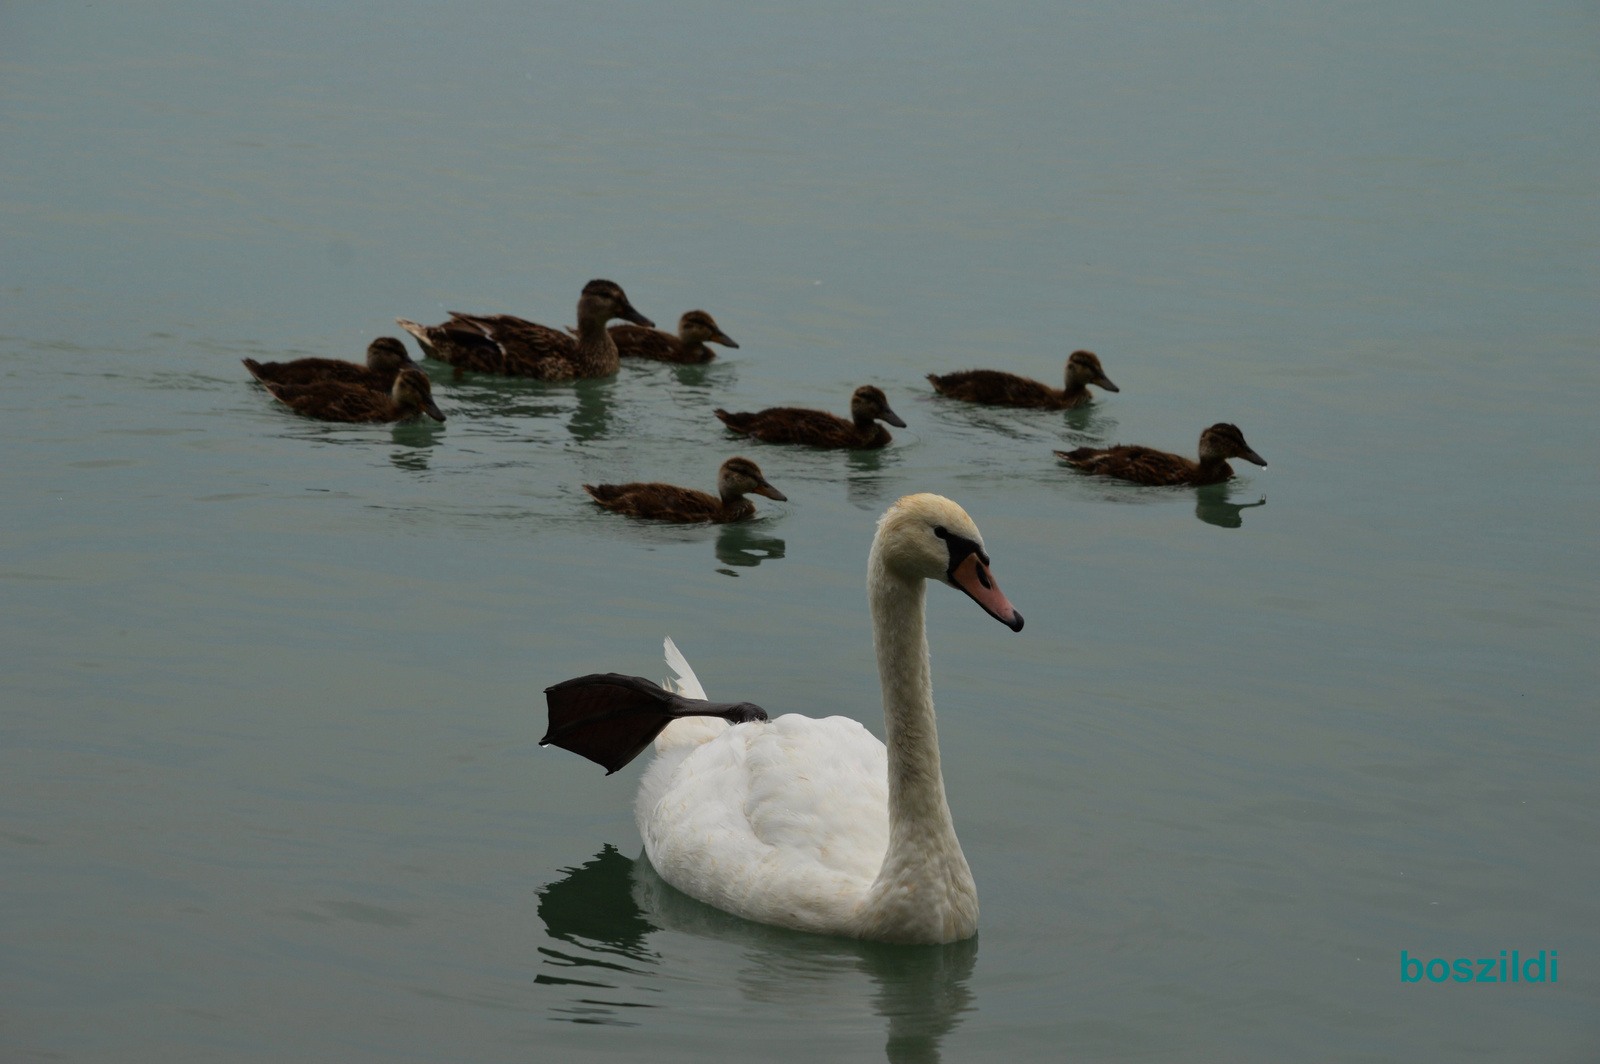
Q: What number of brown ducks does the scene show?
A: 8